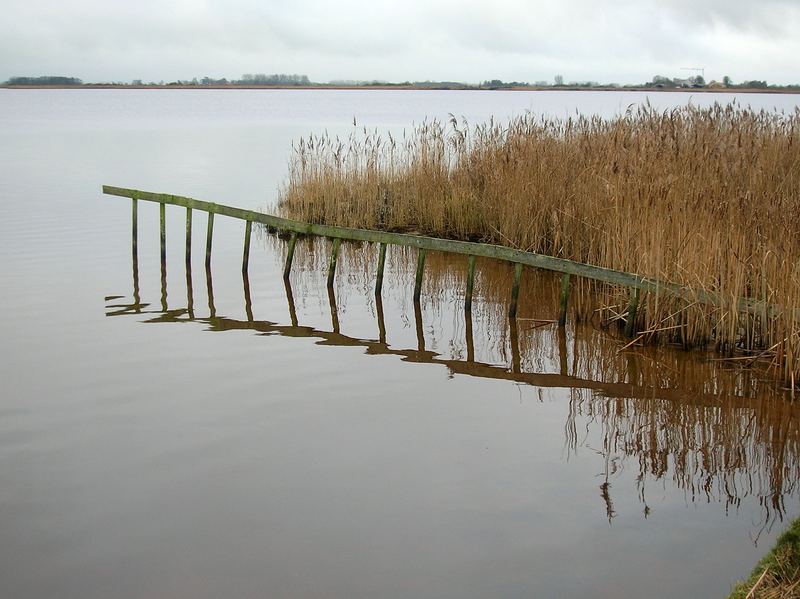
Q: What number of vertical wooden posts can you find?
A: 13